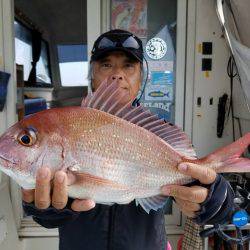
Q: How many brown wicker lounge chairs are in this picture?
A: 0